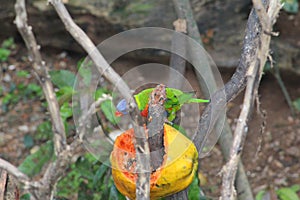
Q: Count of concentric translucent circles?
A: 2